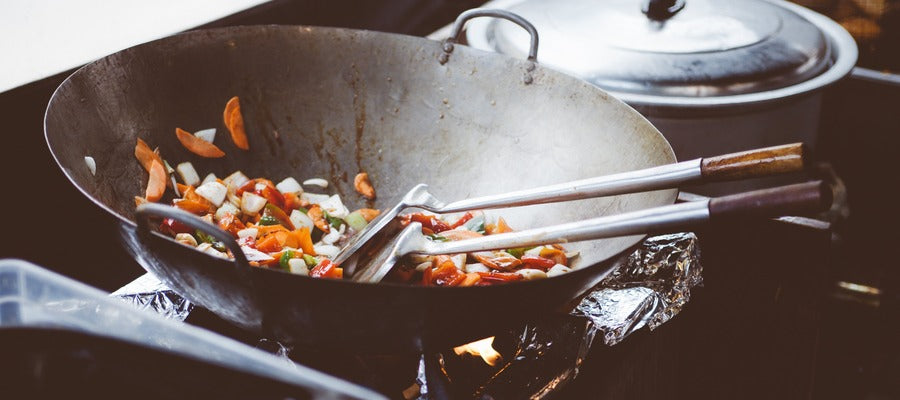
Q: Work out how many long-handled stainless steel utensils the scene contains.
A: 2